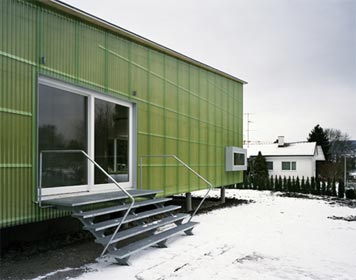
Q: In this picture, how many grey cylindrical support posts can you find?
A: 2